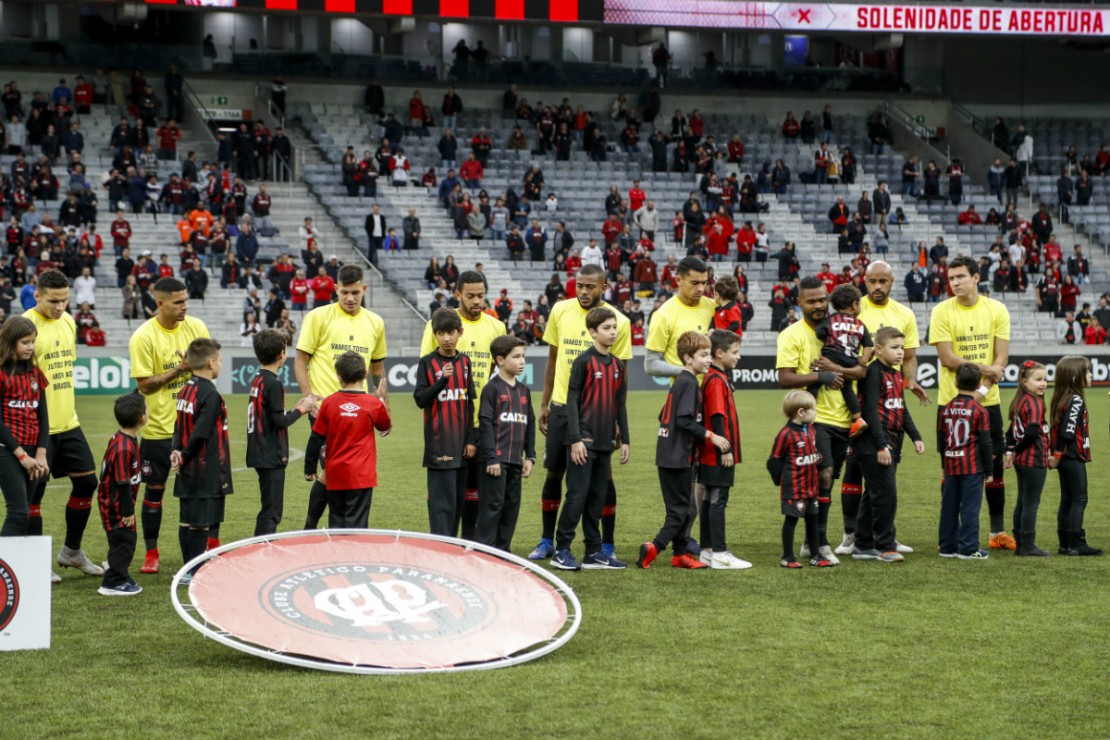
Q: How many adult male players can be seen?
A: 9